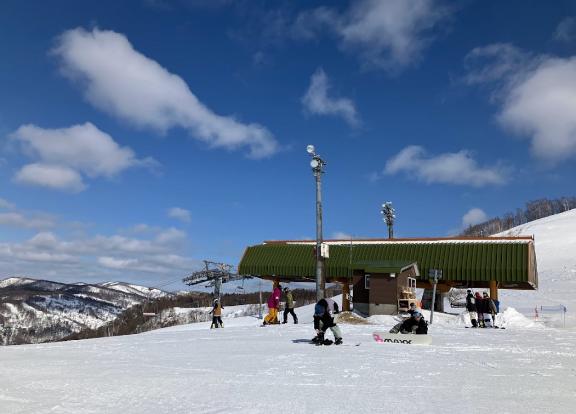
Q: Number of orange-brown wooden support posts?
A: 3